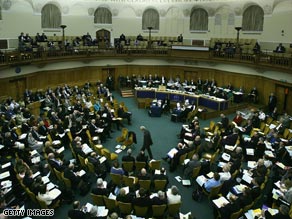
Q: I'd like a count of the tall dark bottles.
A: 0